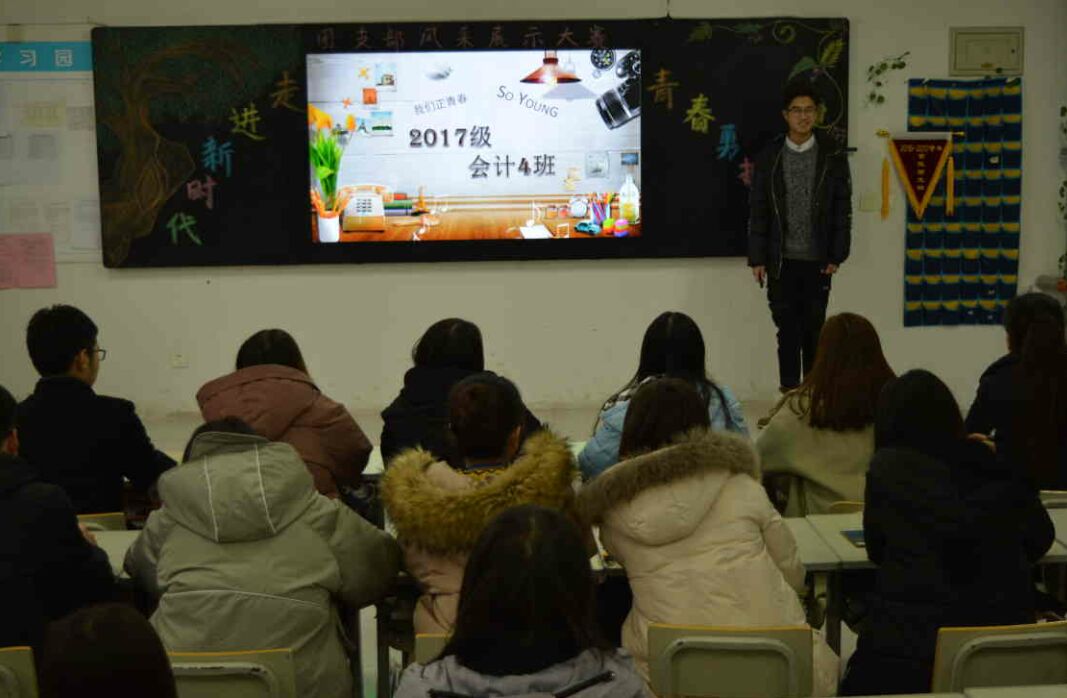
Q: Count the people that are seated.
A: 13